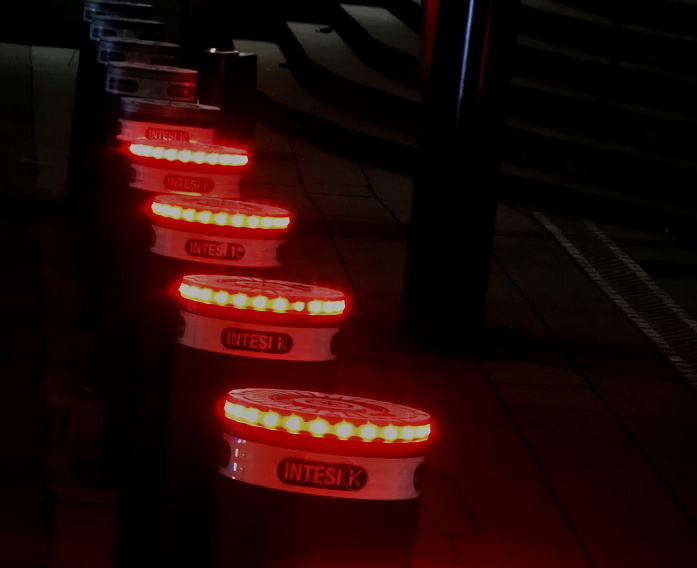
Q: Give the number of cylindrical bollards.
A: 9